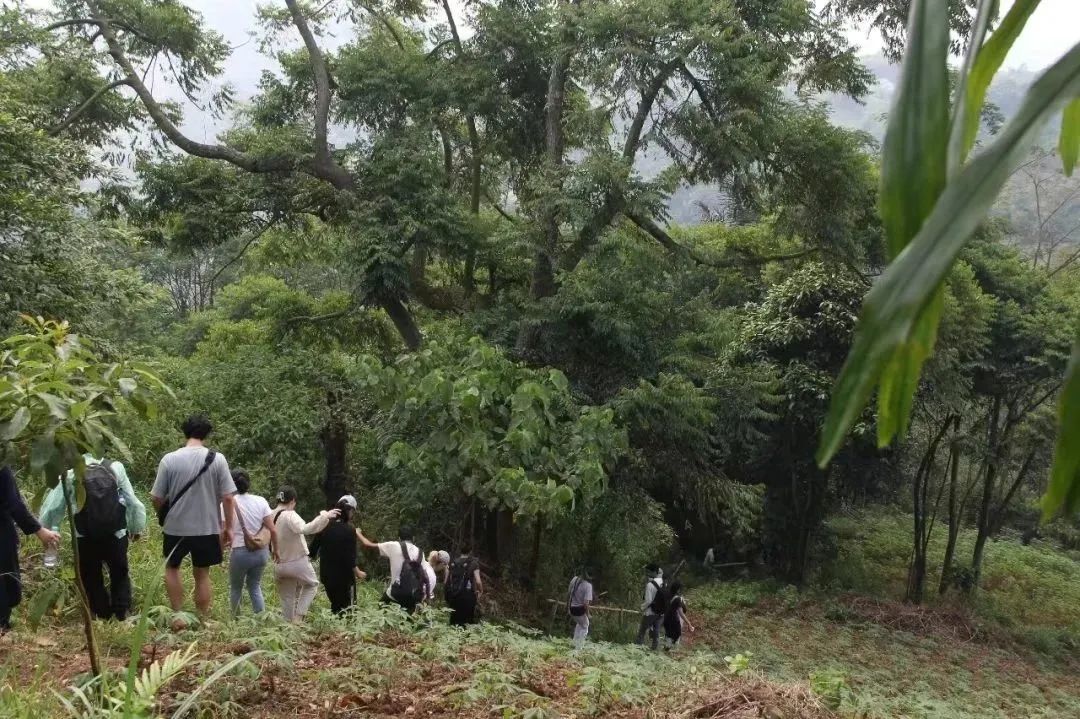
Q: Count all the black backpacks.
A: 4